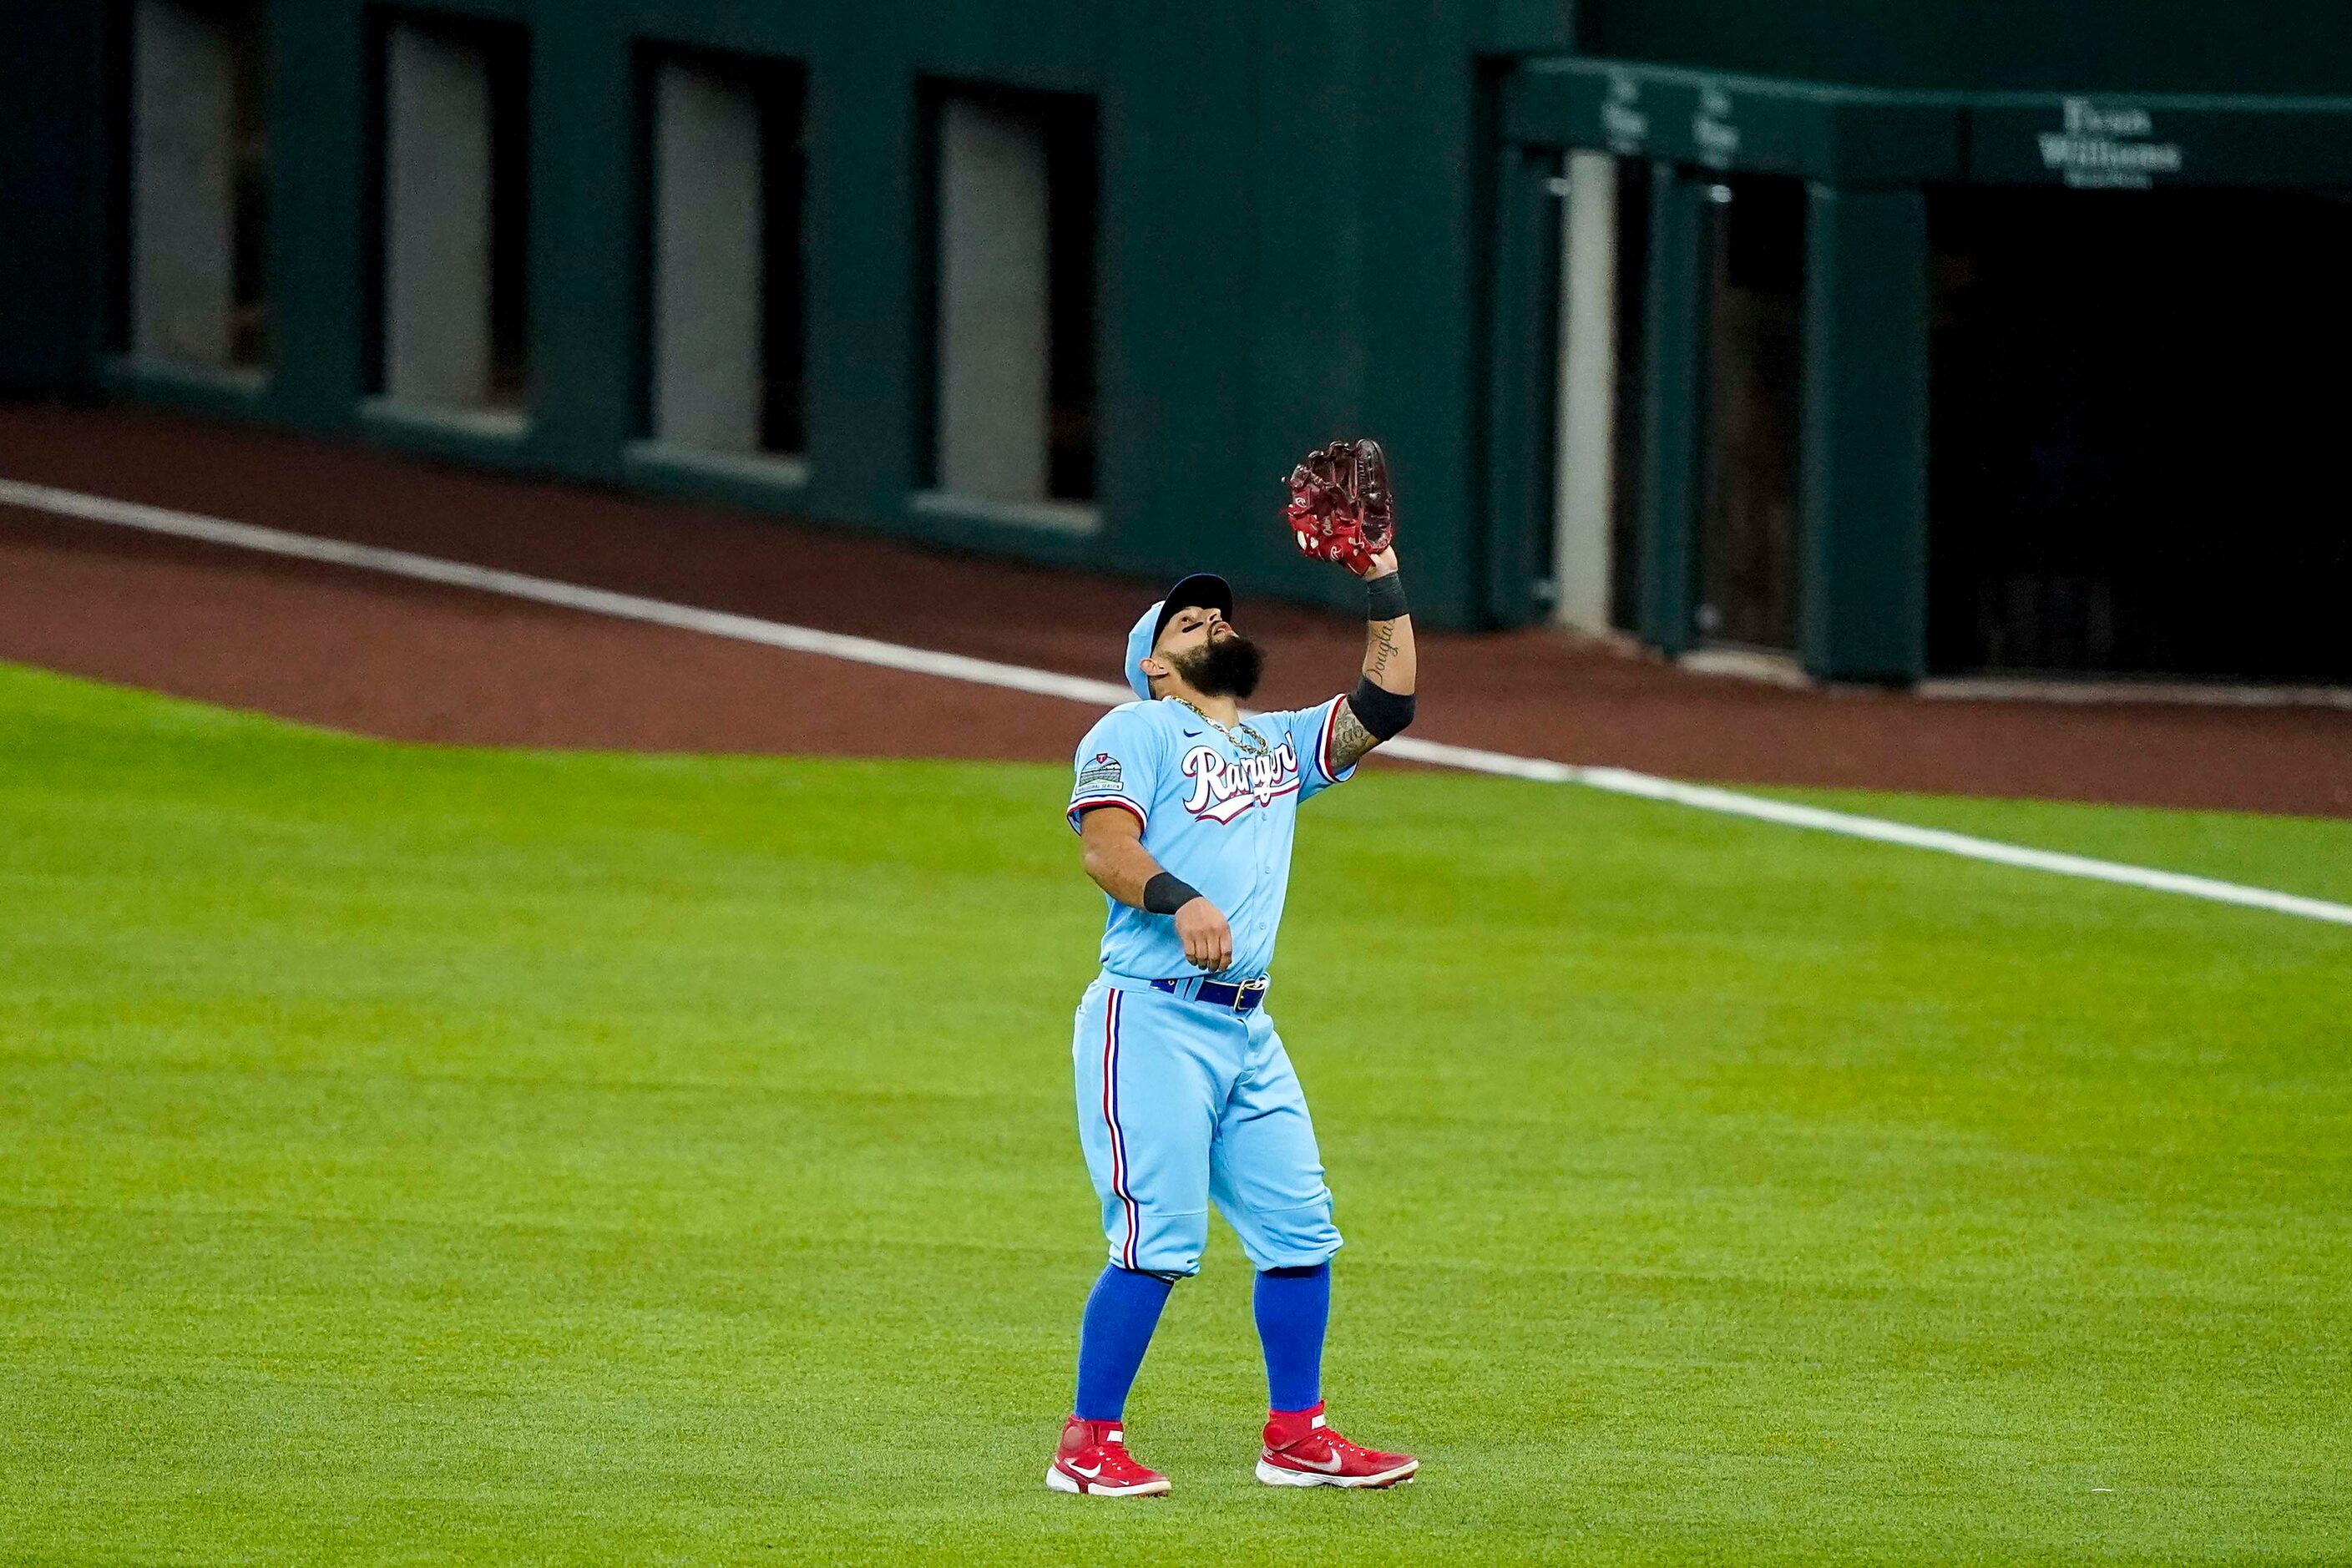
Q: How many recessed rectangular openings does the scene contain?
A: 4